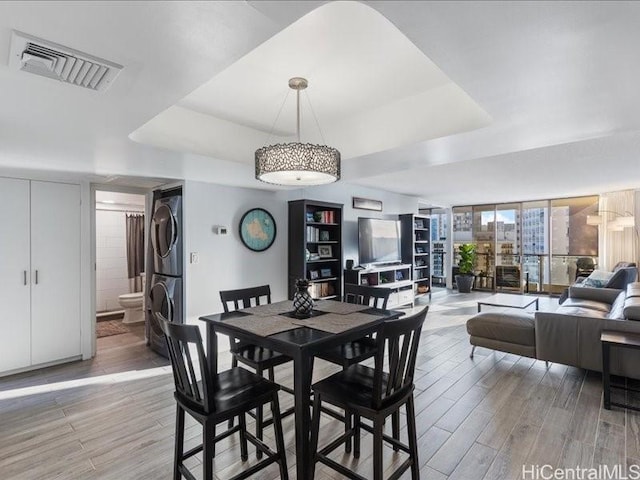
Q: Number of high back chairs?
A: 4